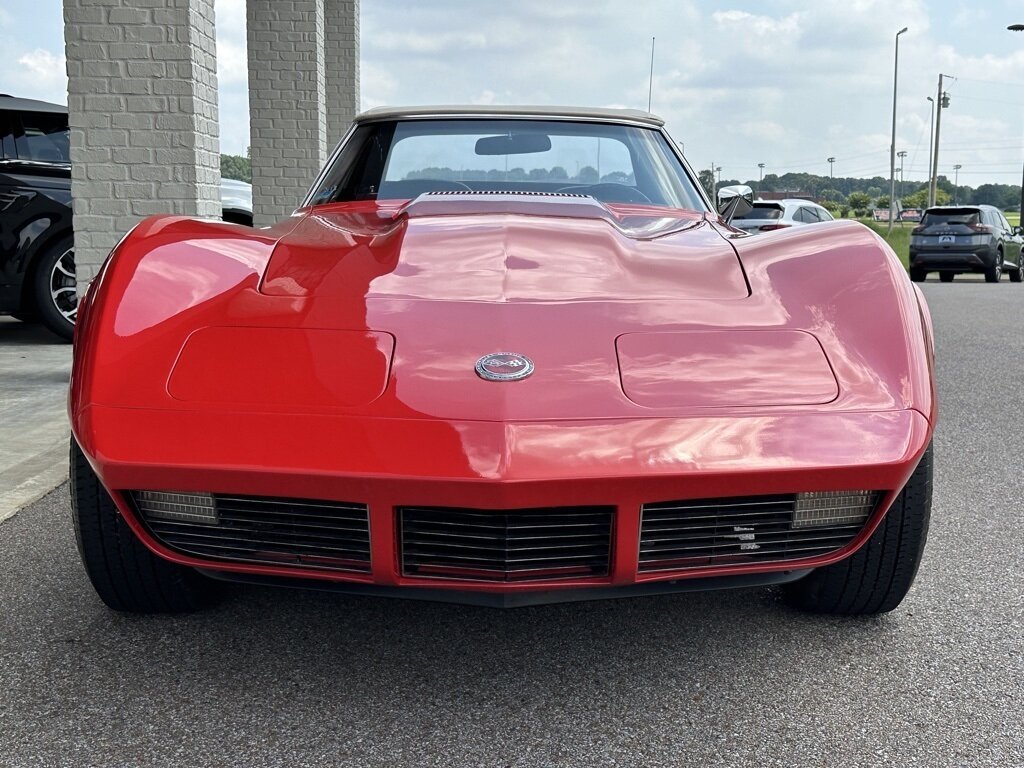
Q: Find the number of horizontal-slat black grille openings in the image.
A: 3